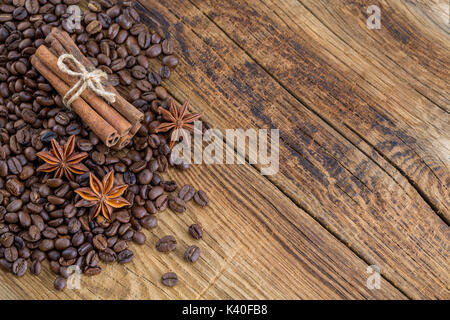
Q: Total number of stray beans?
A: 4